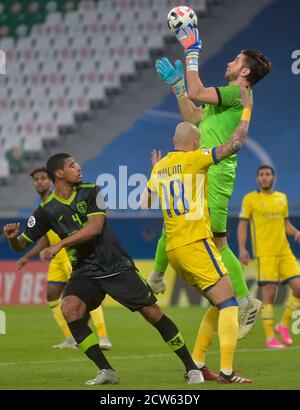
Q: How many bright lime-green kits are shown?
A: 1